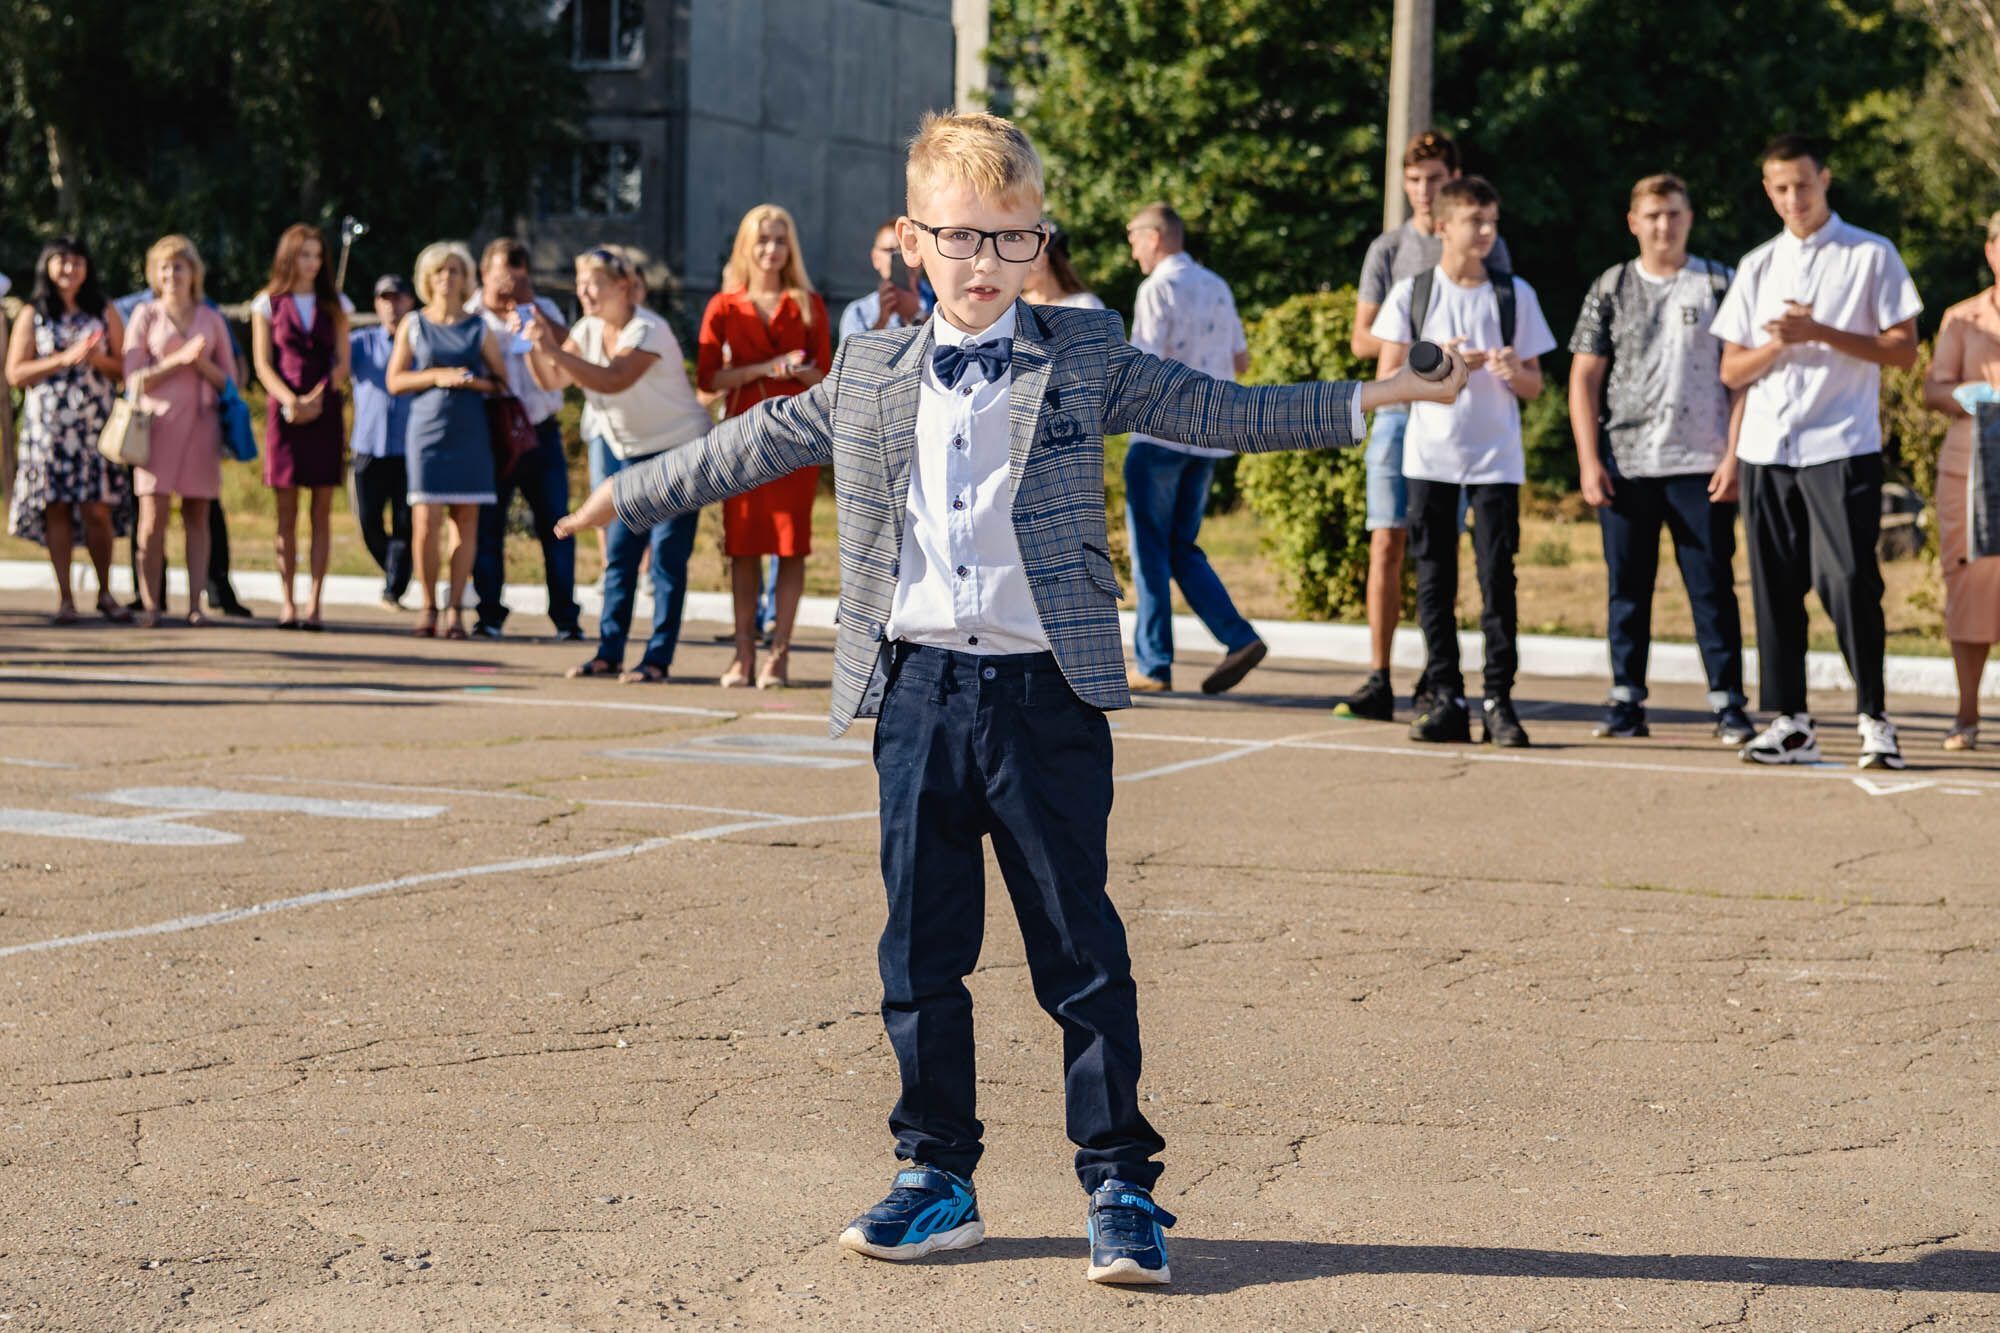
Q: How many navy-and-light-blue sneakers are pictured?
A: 2